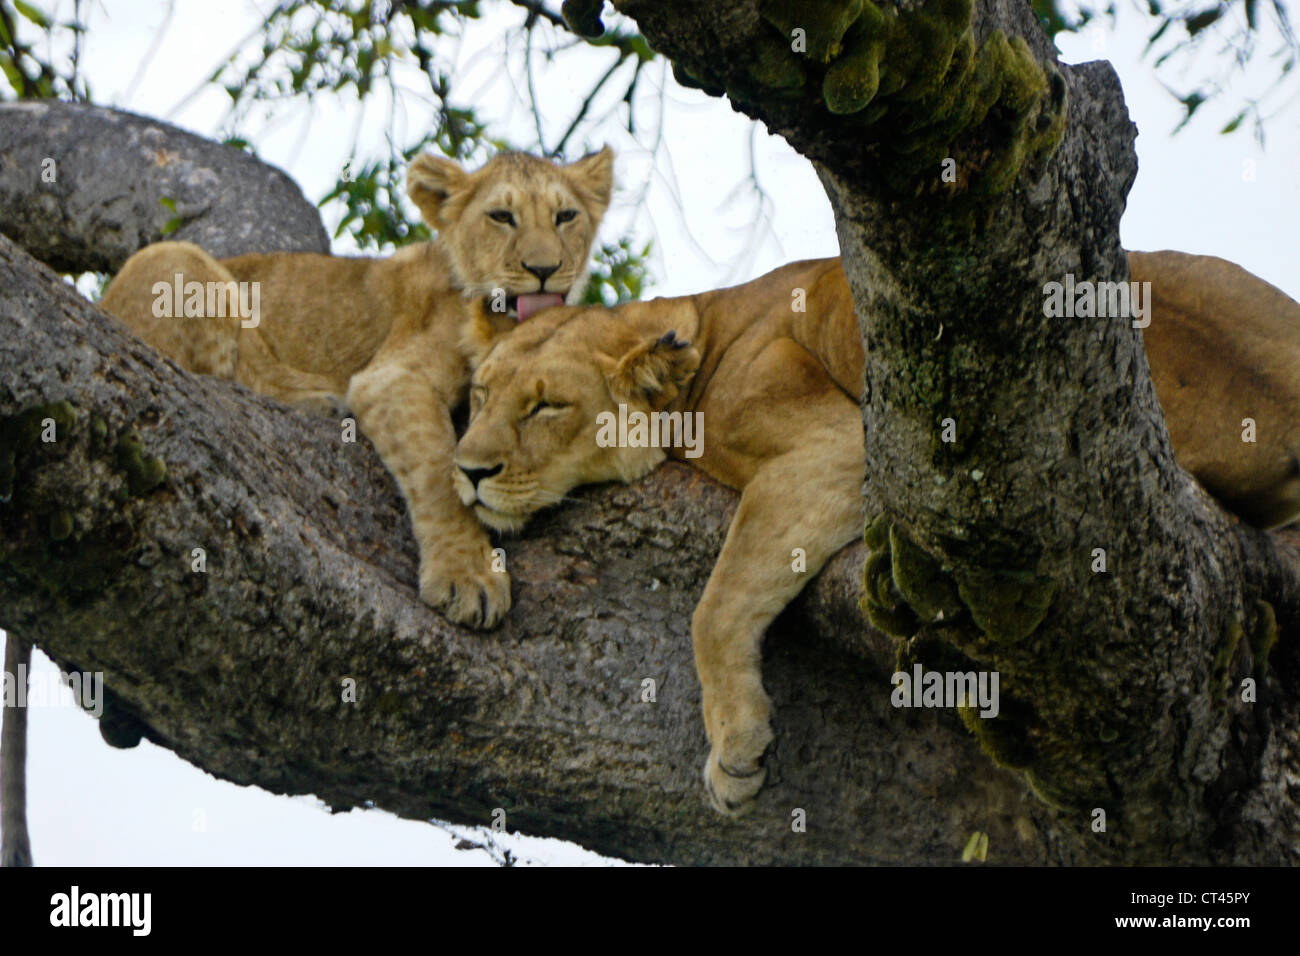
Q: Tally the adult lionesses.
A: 1